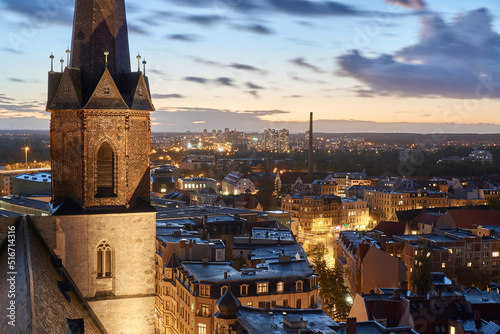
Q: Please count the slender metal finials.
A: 6